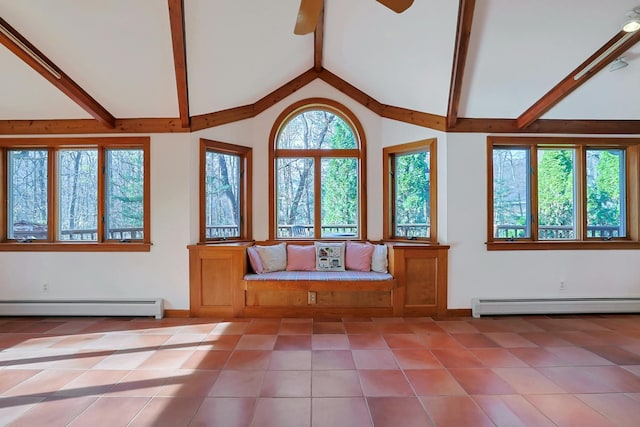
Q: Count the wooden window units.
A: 5